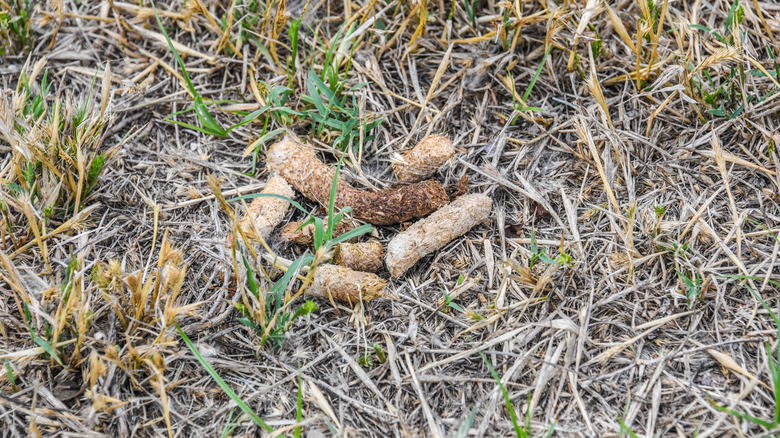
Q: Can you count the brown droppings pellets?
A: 7